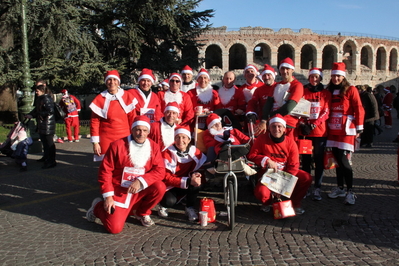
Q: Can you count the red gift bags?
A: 4